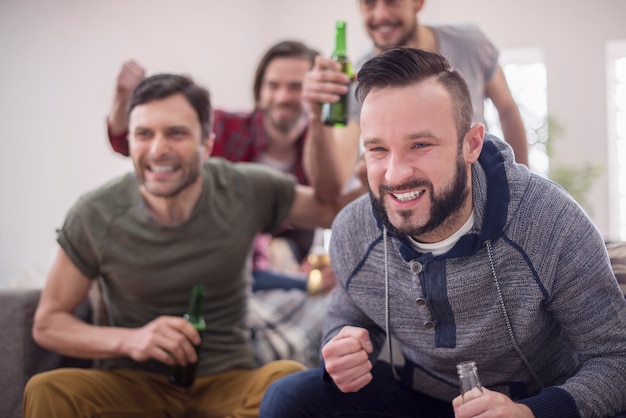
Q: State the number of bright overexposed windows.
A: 2